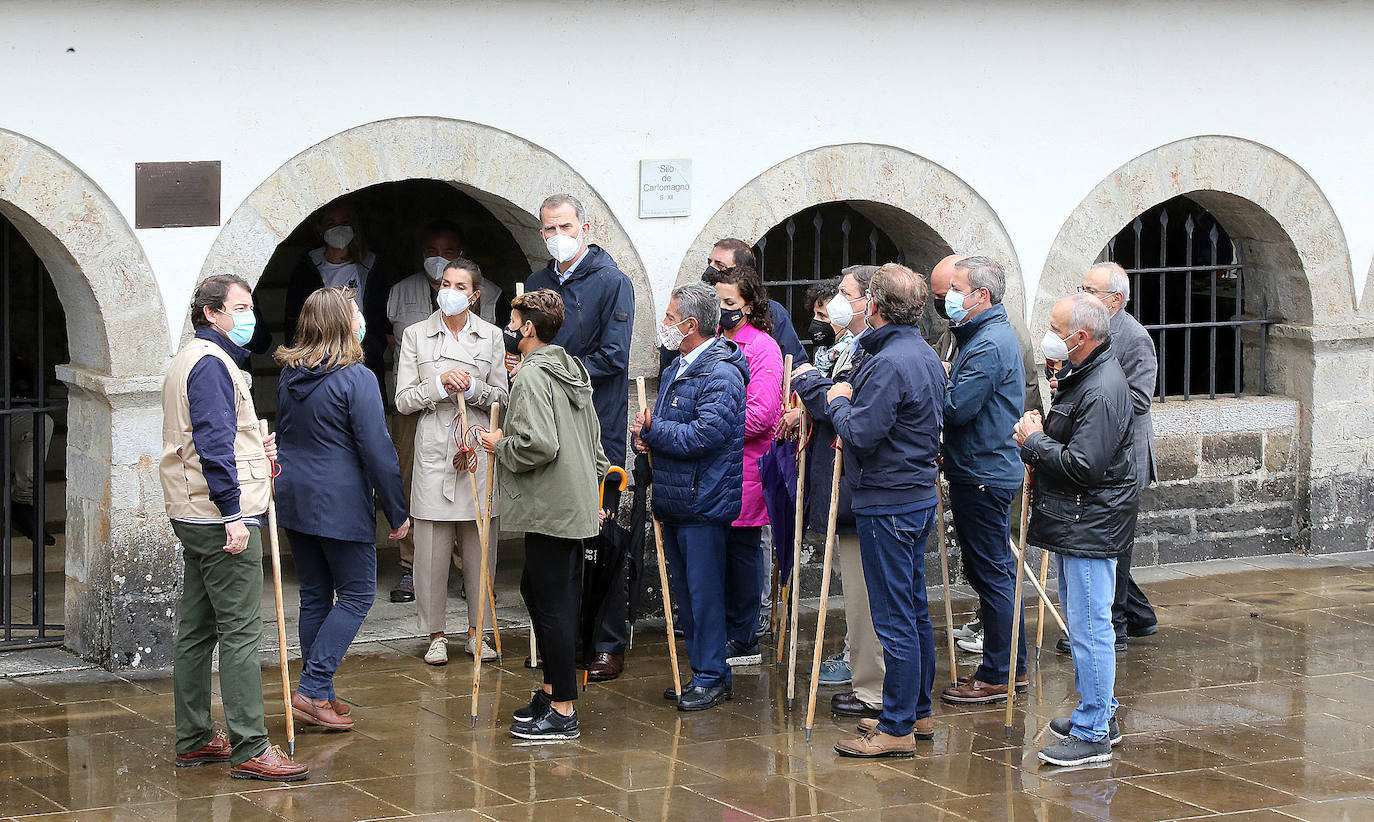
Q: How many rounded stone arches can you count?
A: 4